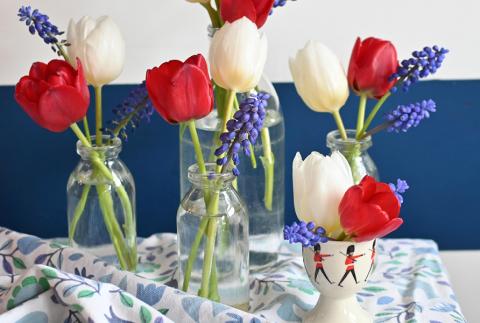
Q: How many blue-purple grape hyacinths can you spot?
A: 8